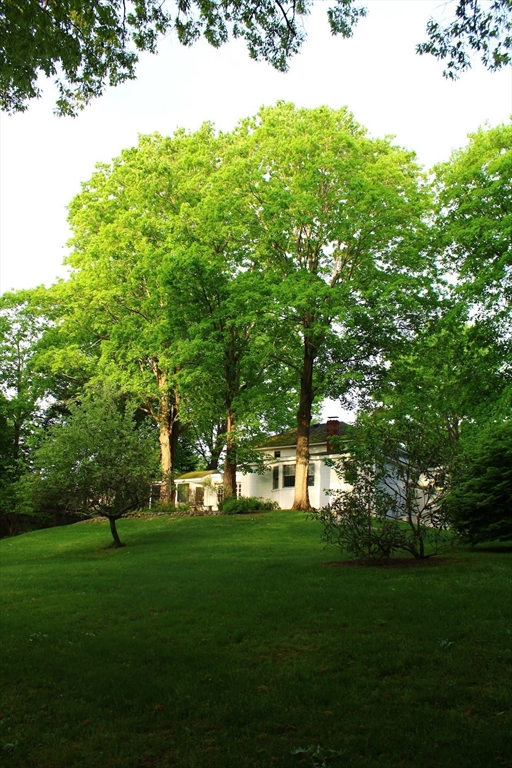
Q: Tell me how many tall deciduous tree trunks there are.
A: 3